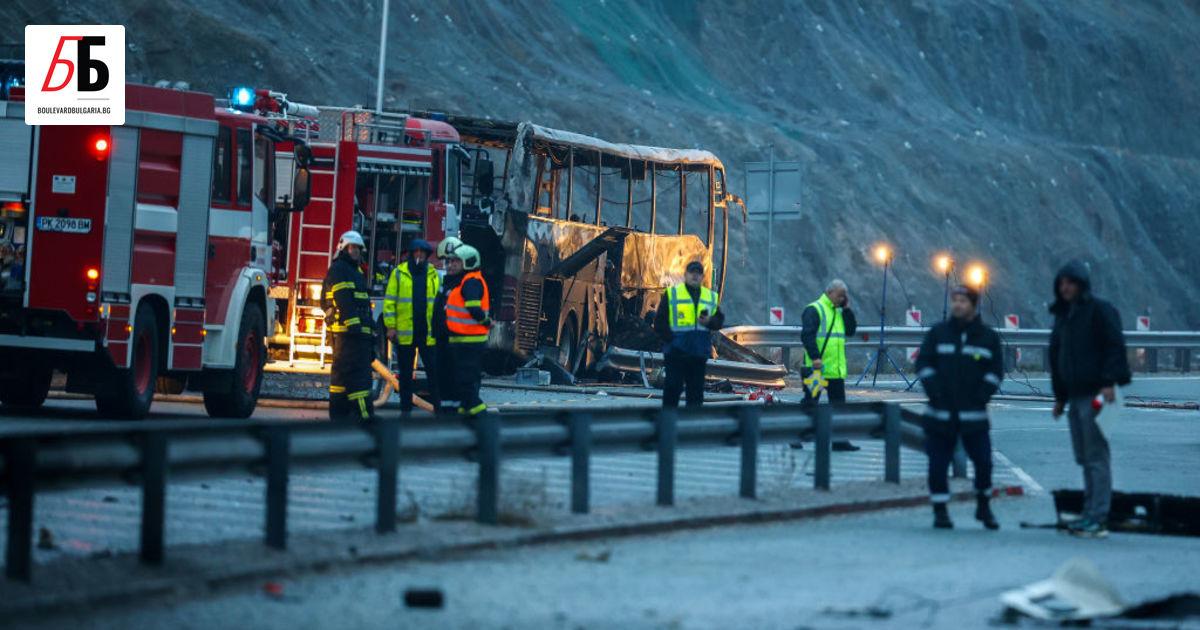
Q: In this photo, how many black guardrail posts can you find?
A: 11